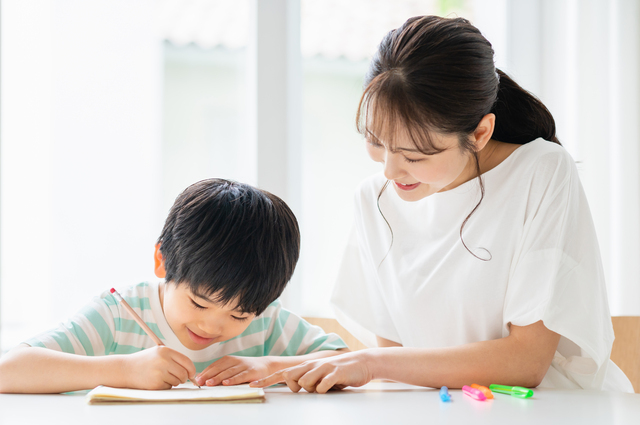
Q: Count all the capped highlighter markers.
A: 4